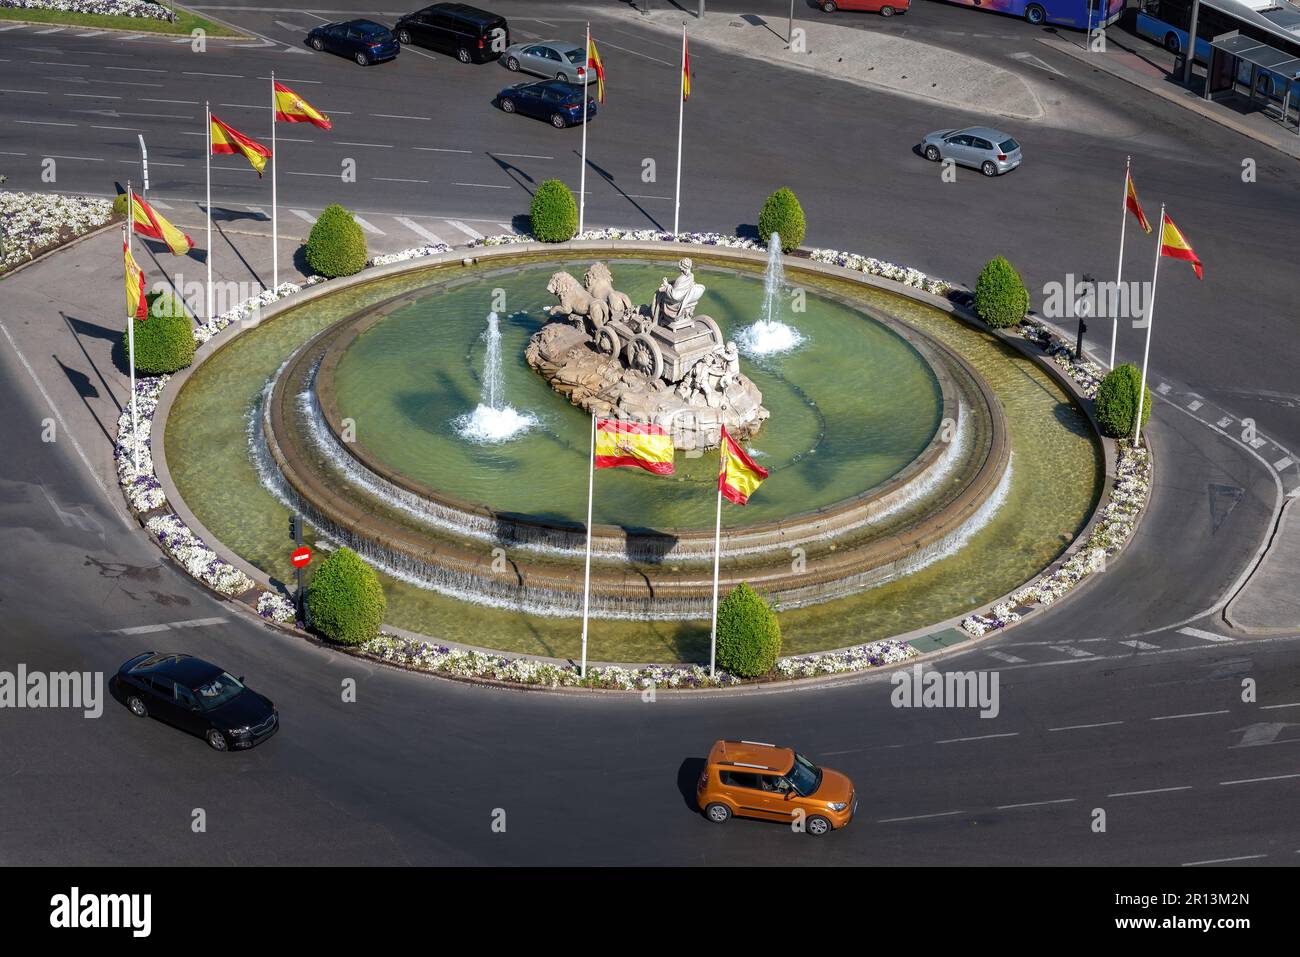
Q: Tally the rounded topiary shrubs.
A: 8